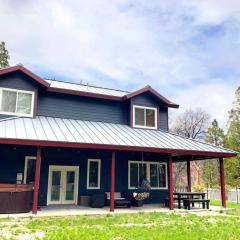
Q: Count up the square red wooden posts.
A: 5